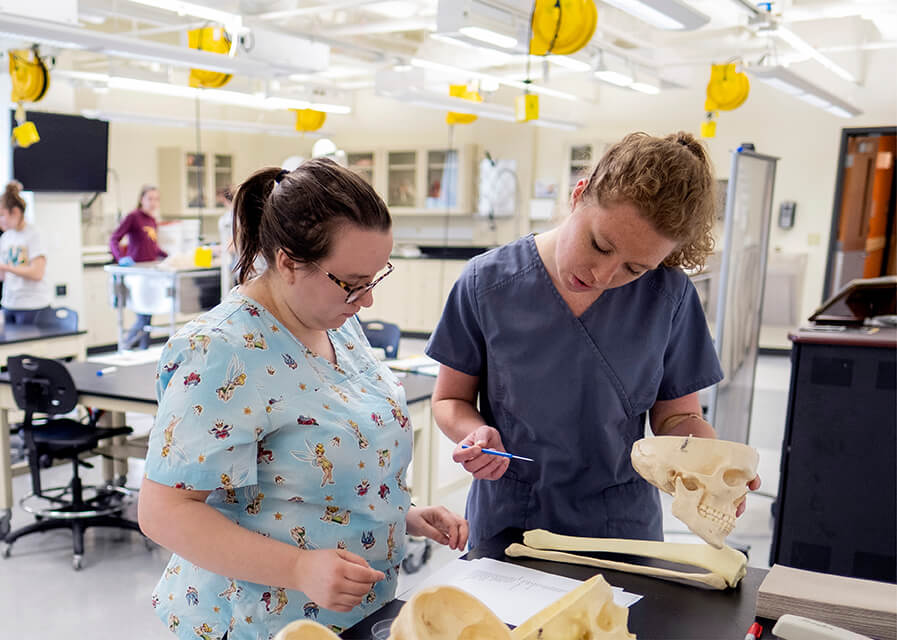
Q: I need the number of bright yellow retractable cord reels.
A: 6